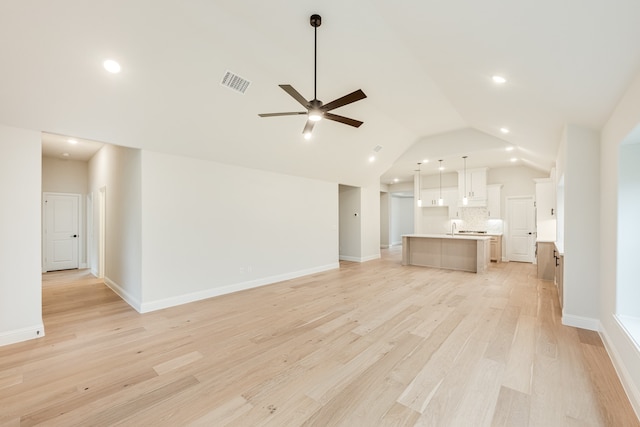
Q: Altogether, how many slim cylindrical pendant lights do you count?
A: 3